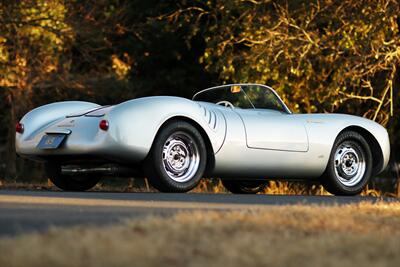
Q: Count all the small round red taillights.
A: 2